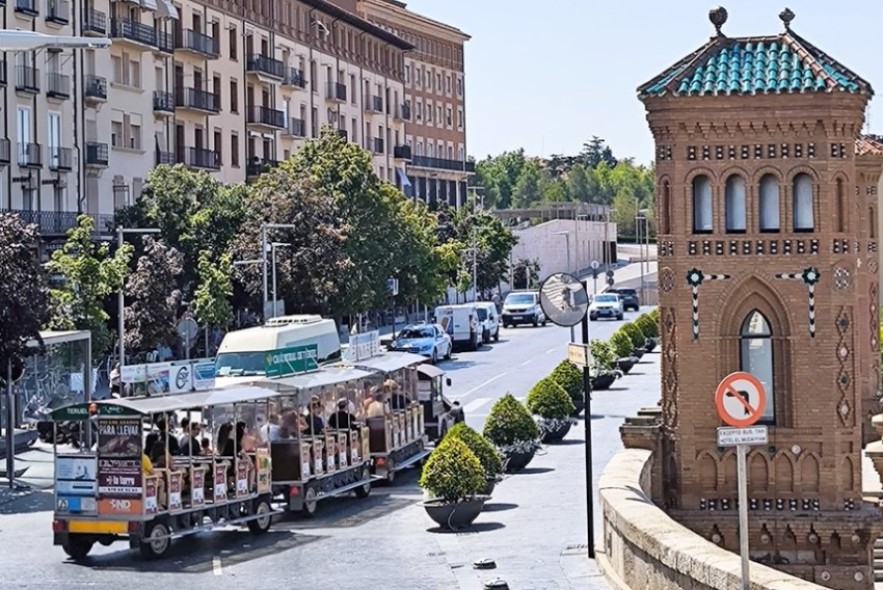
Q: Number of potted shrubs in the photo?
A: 10